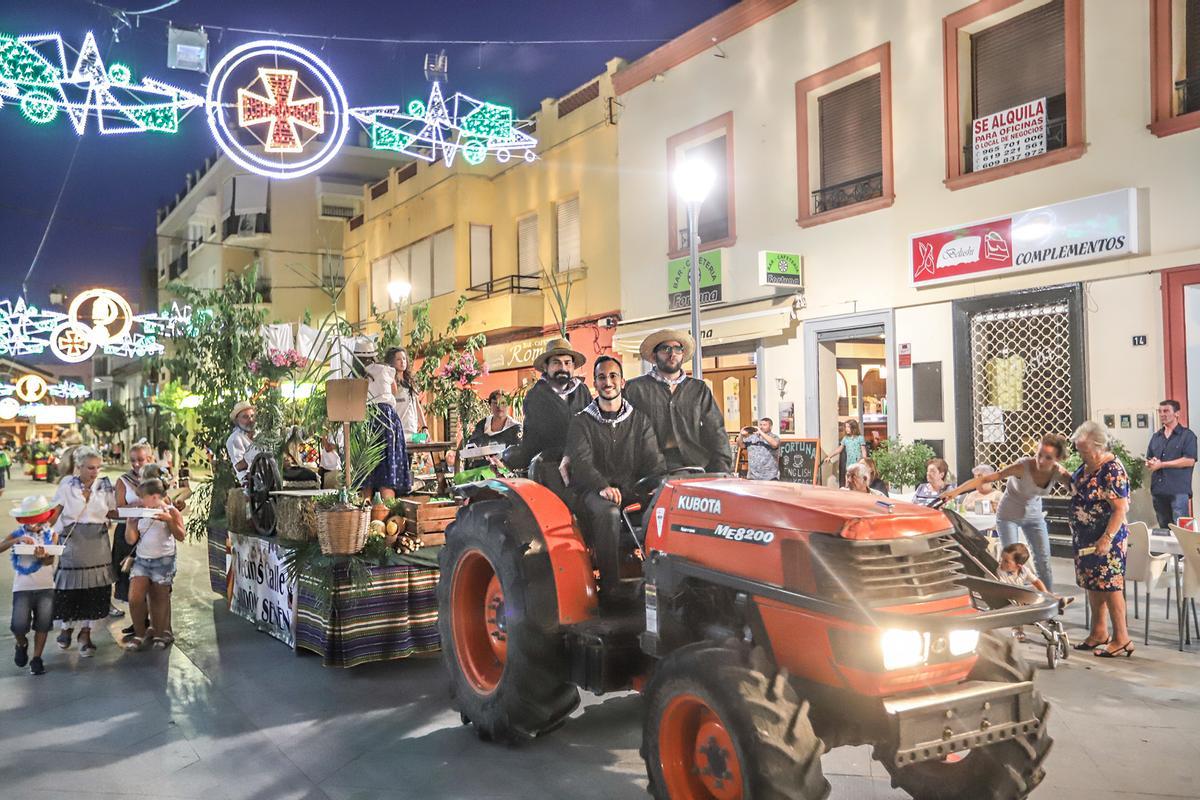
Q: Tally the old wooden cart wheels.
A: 1